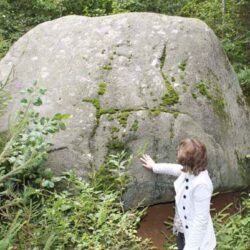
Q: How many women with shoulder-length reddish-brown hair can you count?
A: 1